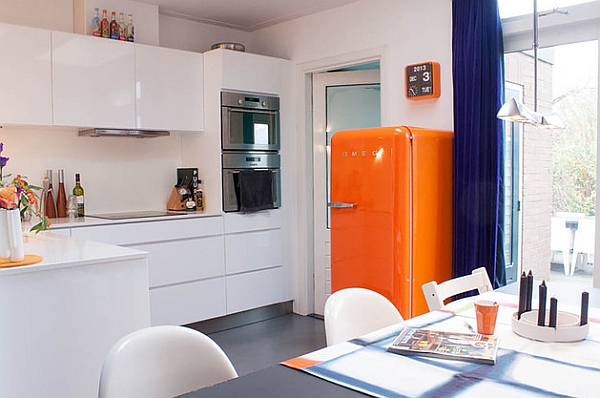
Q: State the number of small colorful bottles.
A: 5